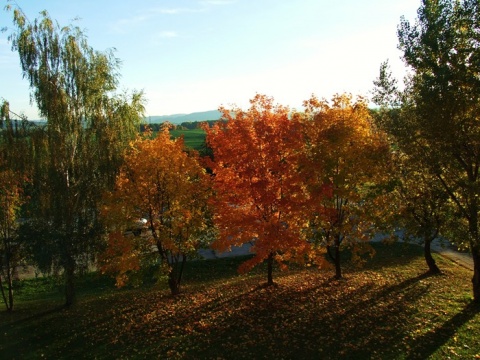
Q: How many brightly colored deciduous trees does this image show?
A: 3